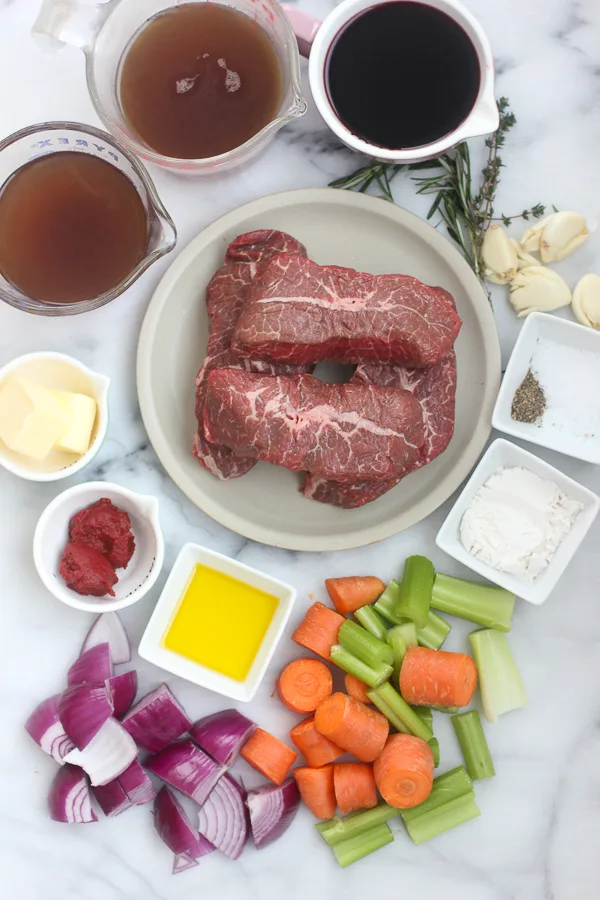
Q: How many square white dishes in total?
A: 3